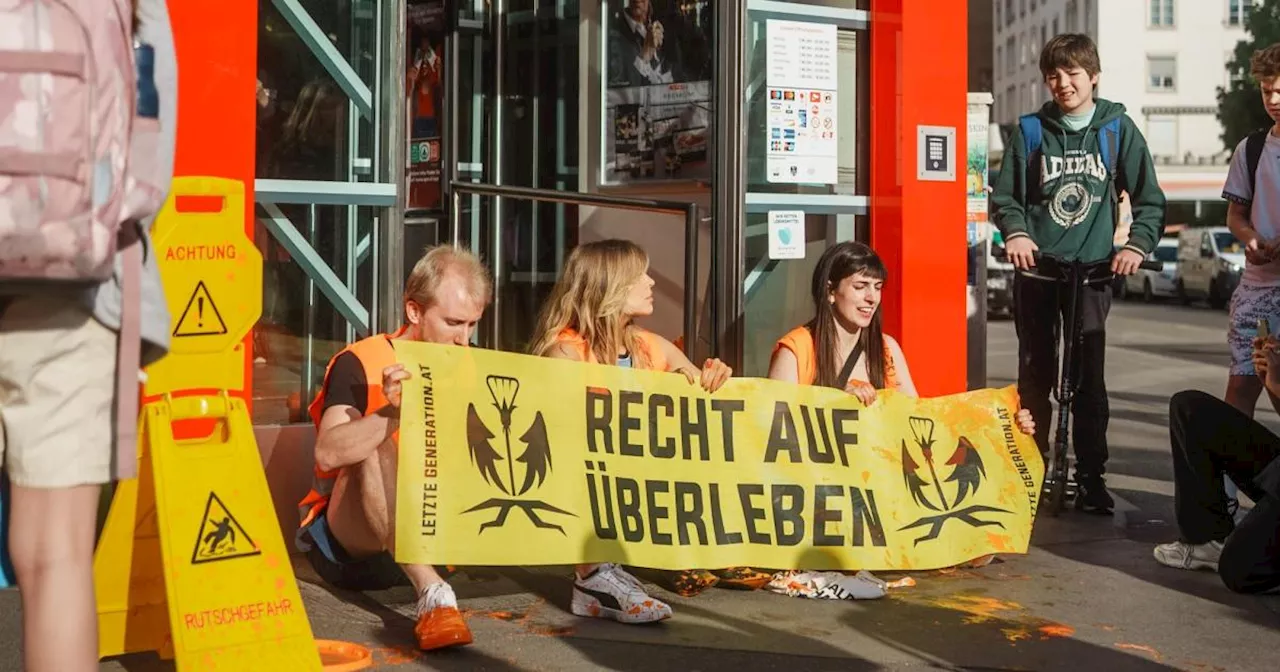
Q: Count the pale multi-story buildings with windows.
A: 1